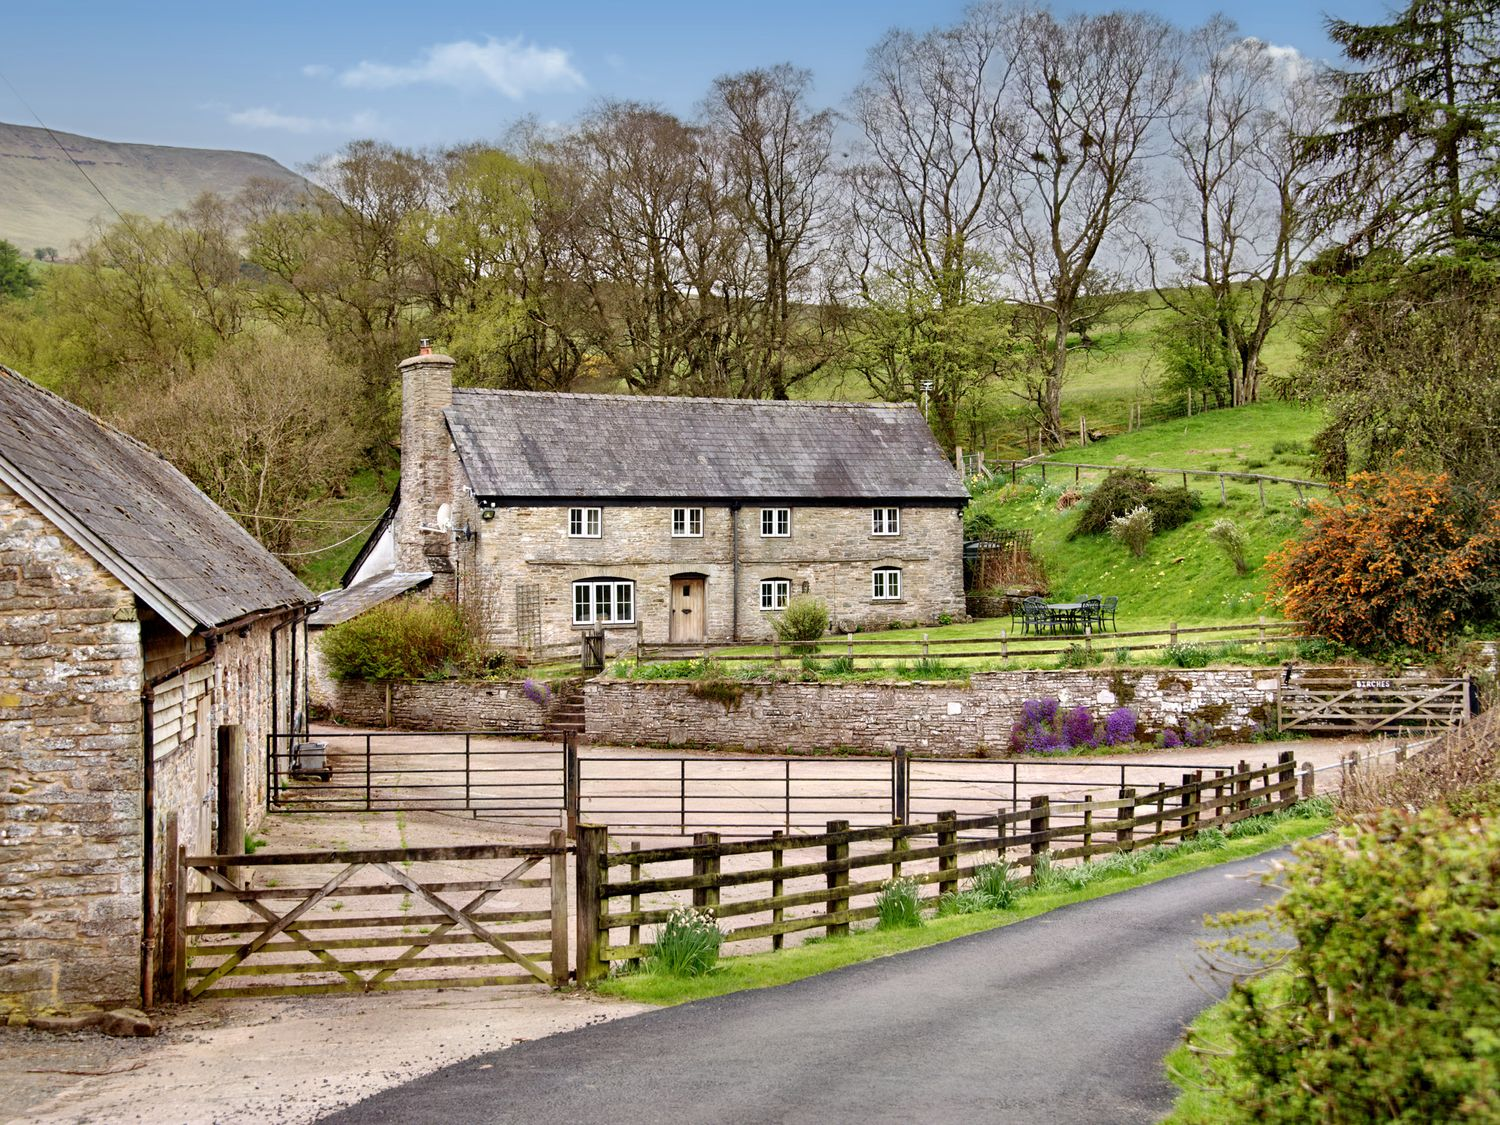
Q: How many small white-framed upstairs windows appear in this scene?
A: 4